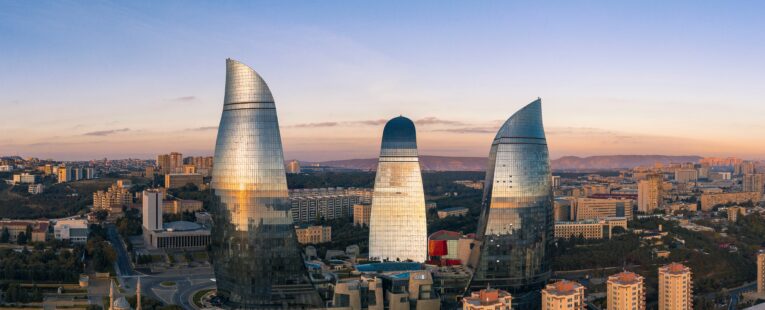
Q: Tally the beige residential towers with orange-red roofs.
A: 4